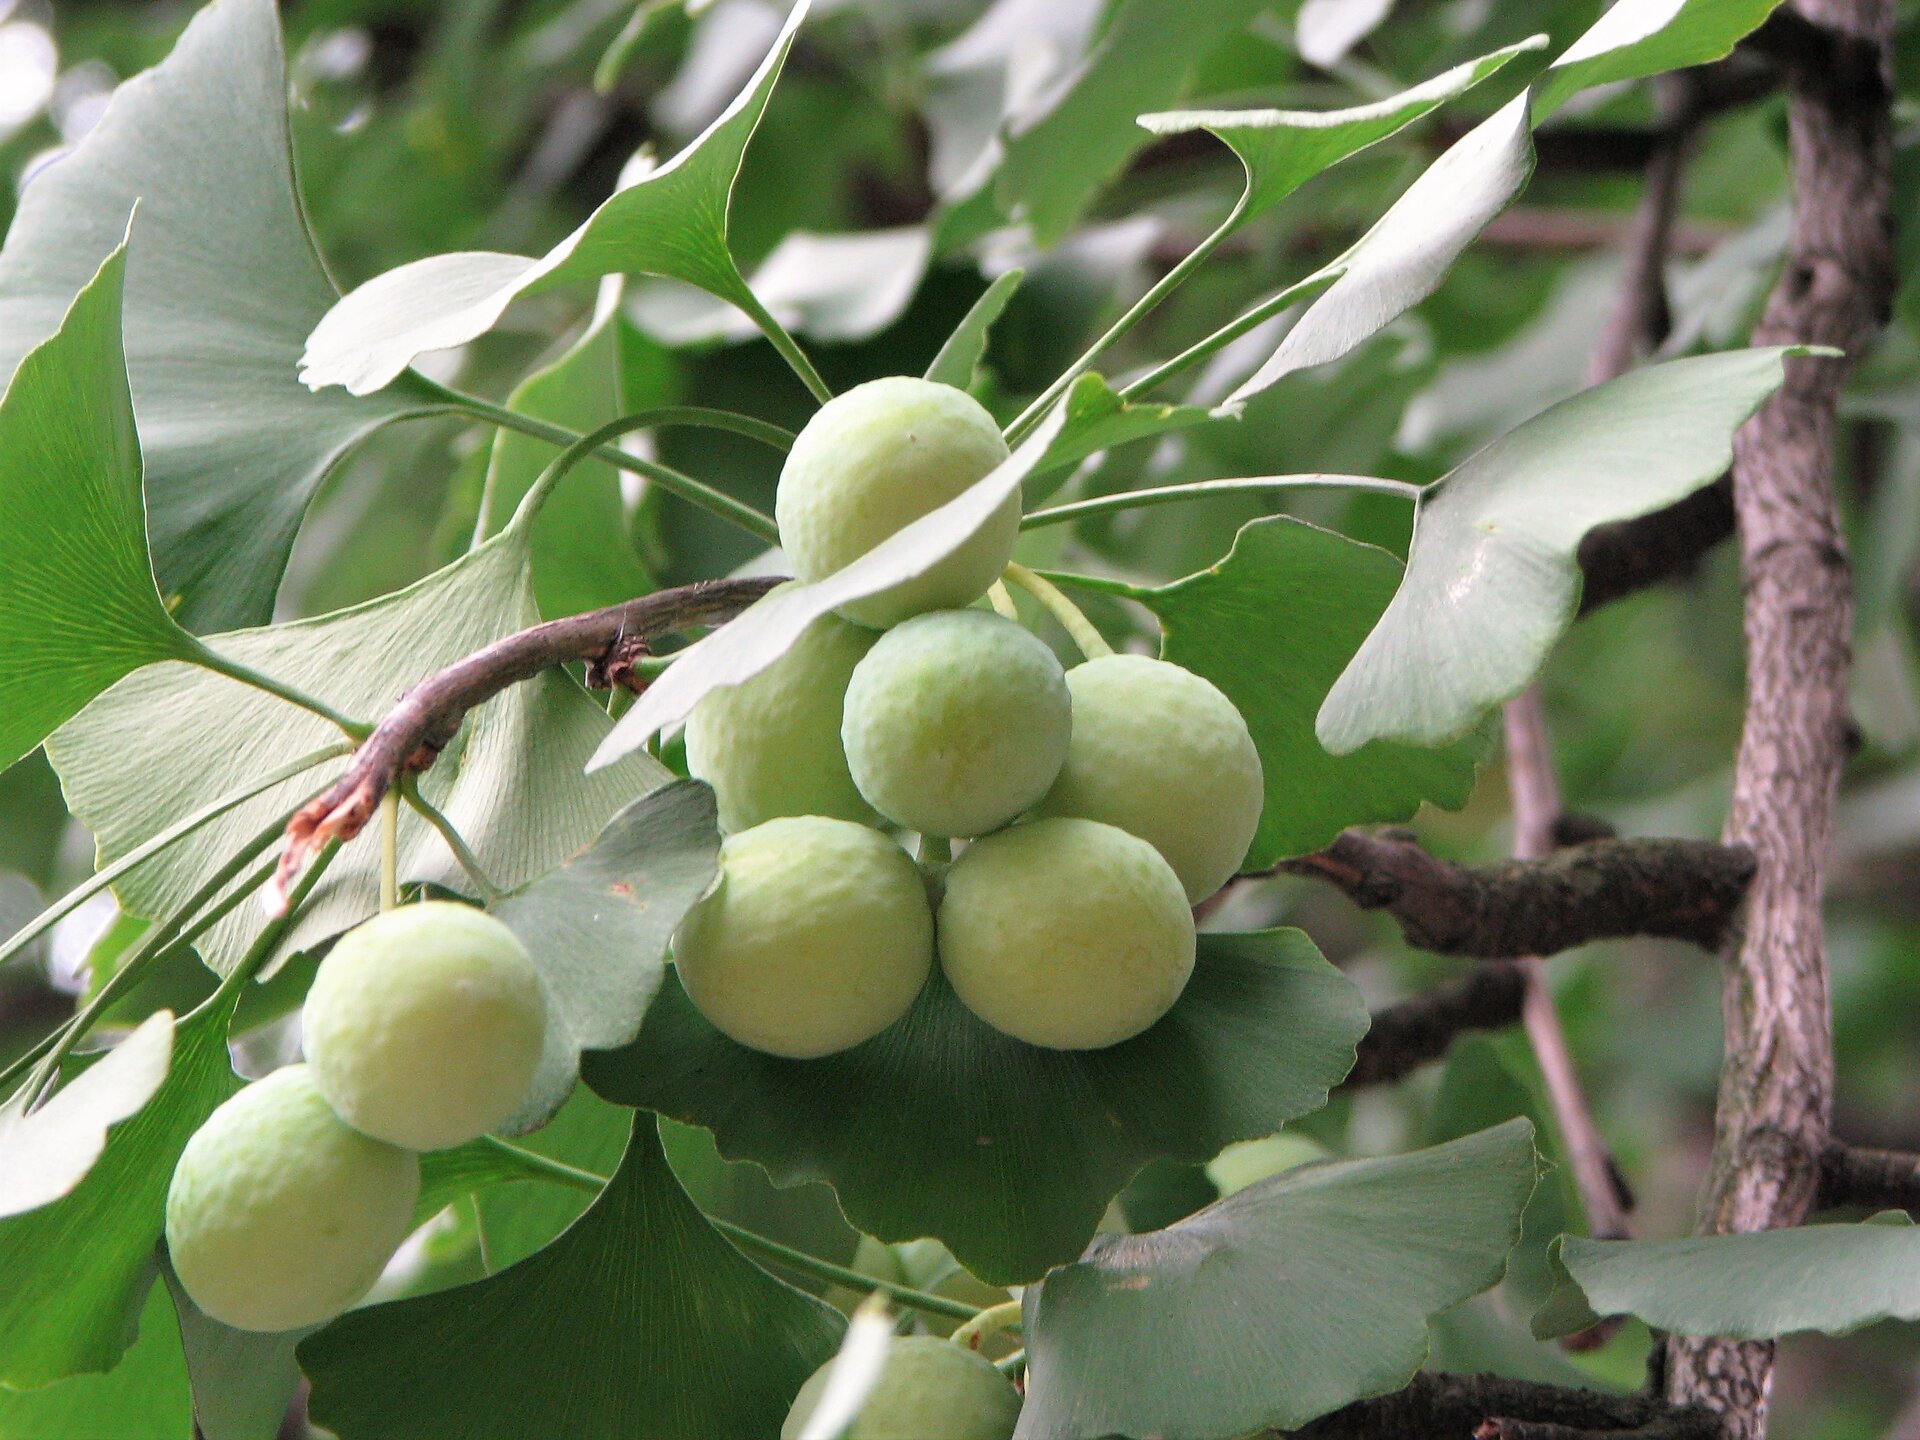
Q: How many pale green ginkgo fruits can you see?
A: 9